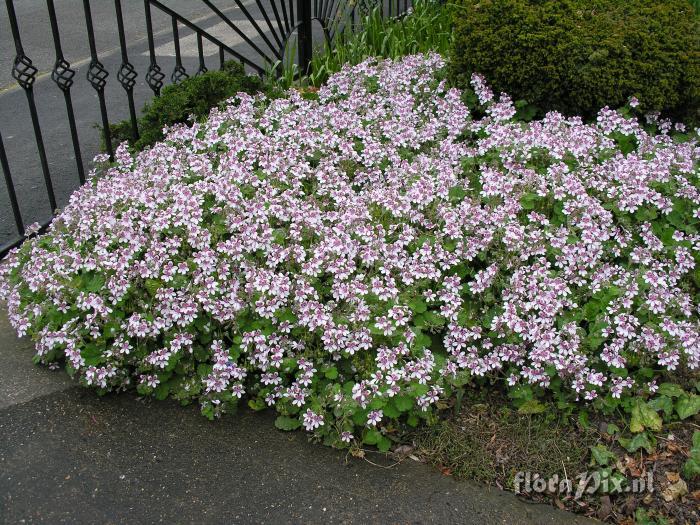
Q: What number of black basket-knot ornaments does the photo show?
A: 7